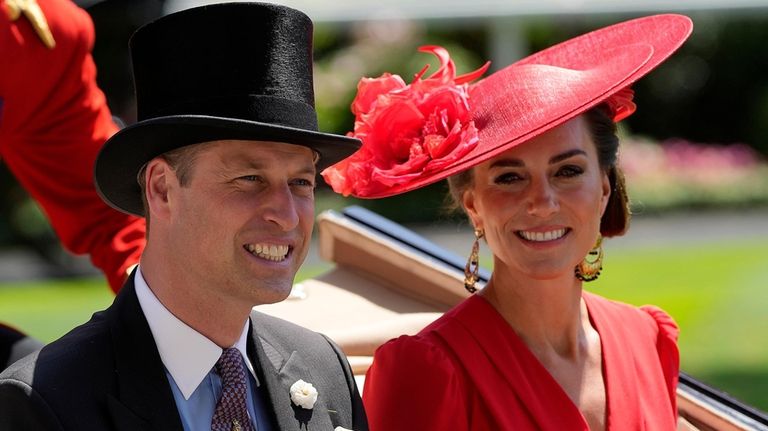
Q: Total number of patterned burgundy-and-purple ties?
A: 1